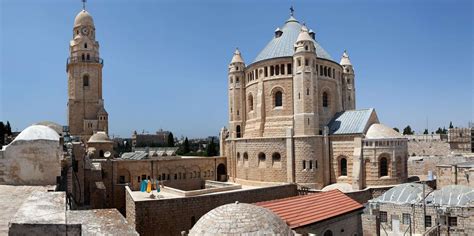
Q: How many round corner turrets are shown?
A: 3